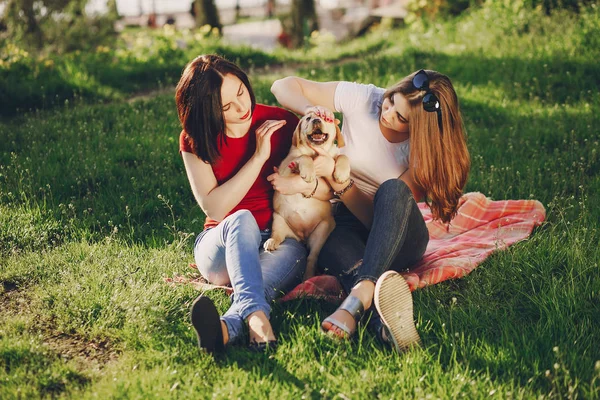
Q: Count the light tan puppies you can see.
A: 1